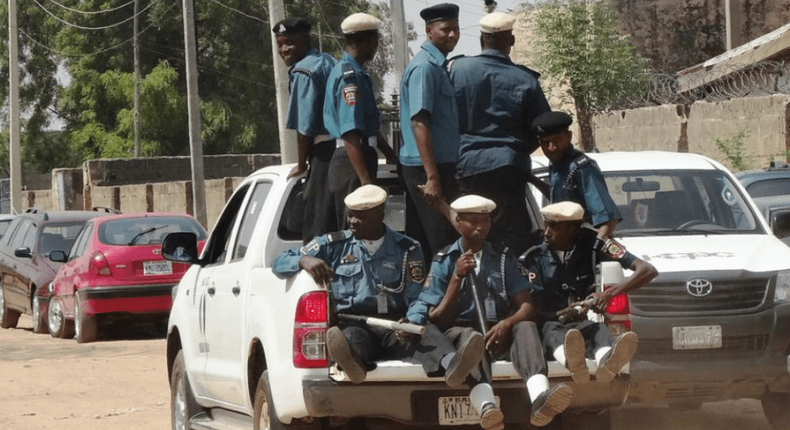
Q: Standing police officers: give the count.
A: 4